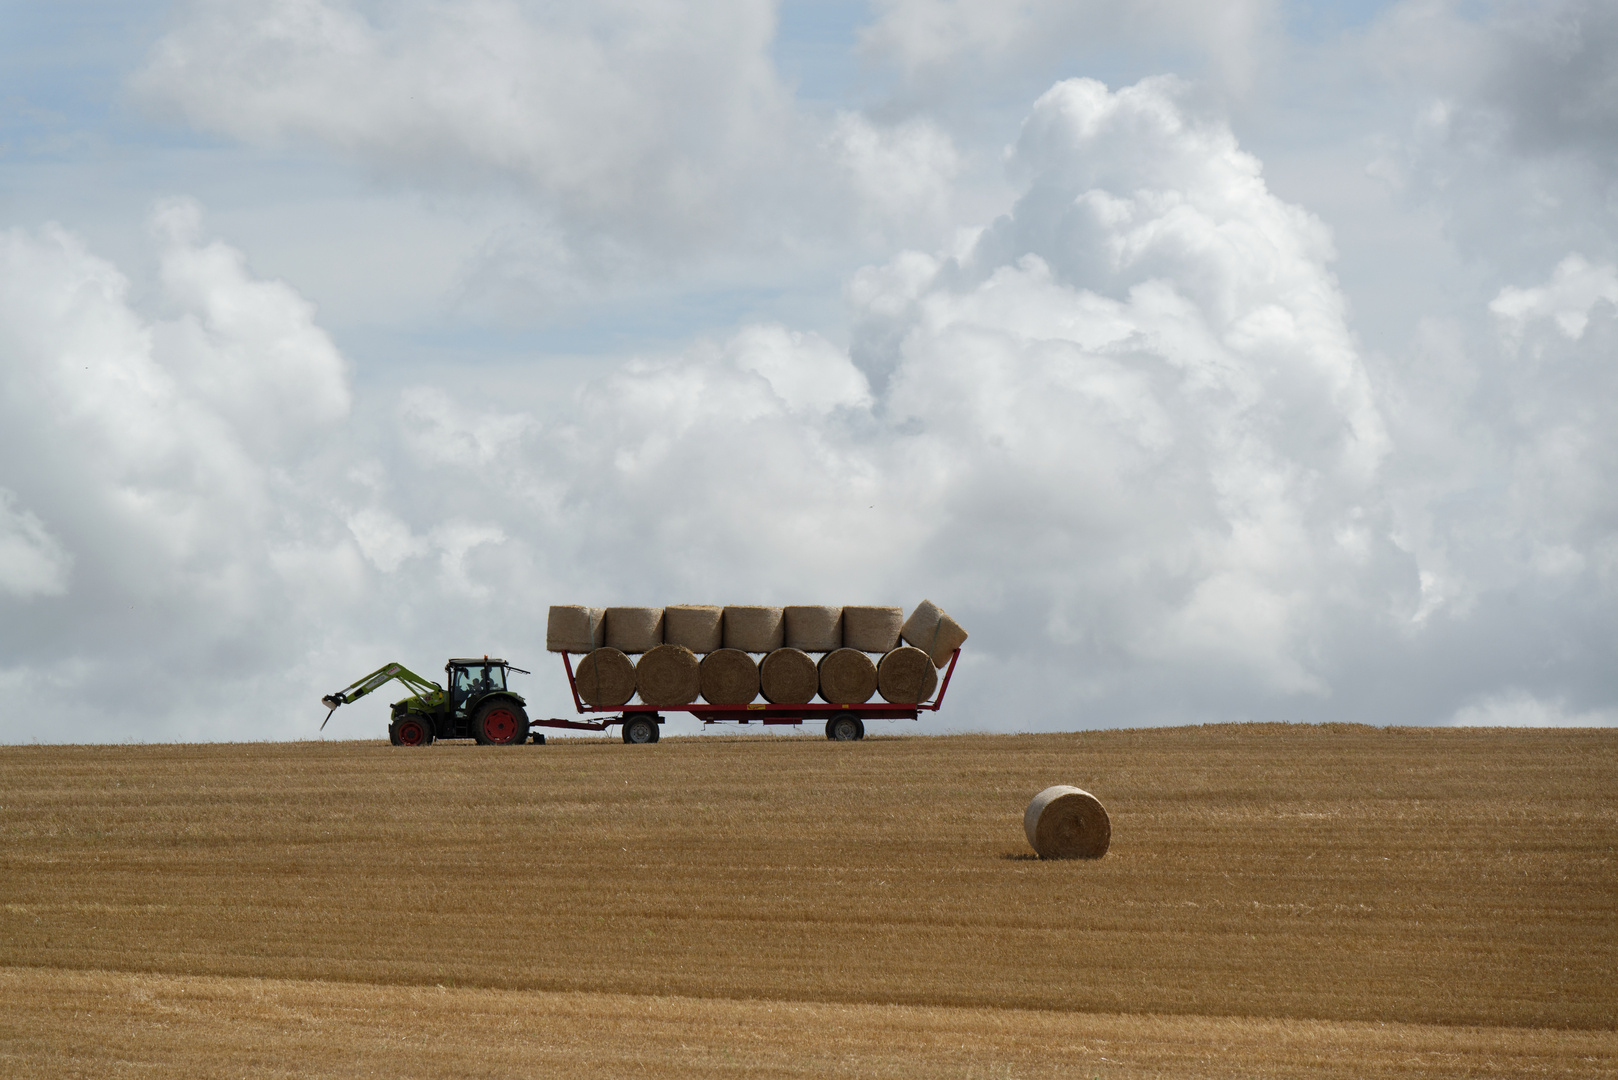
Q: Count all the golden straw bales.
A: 14